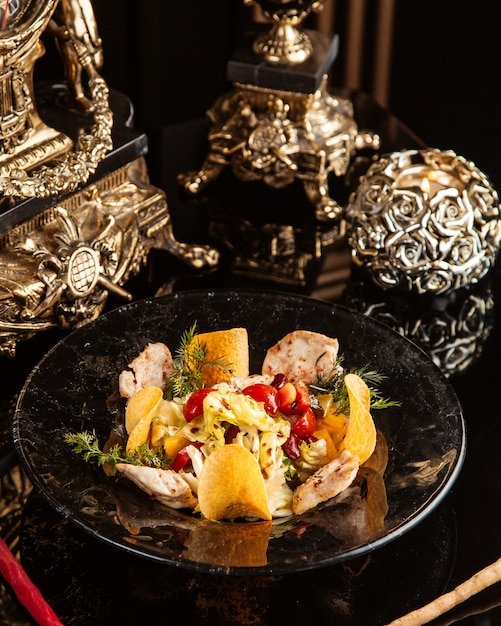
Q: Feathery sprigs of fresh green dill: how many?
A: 3